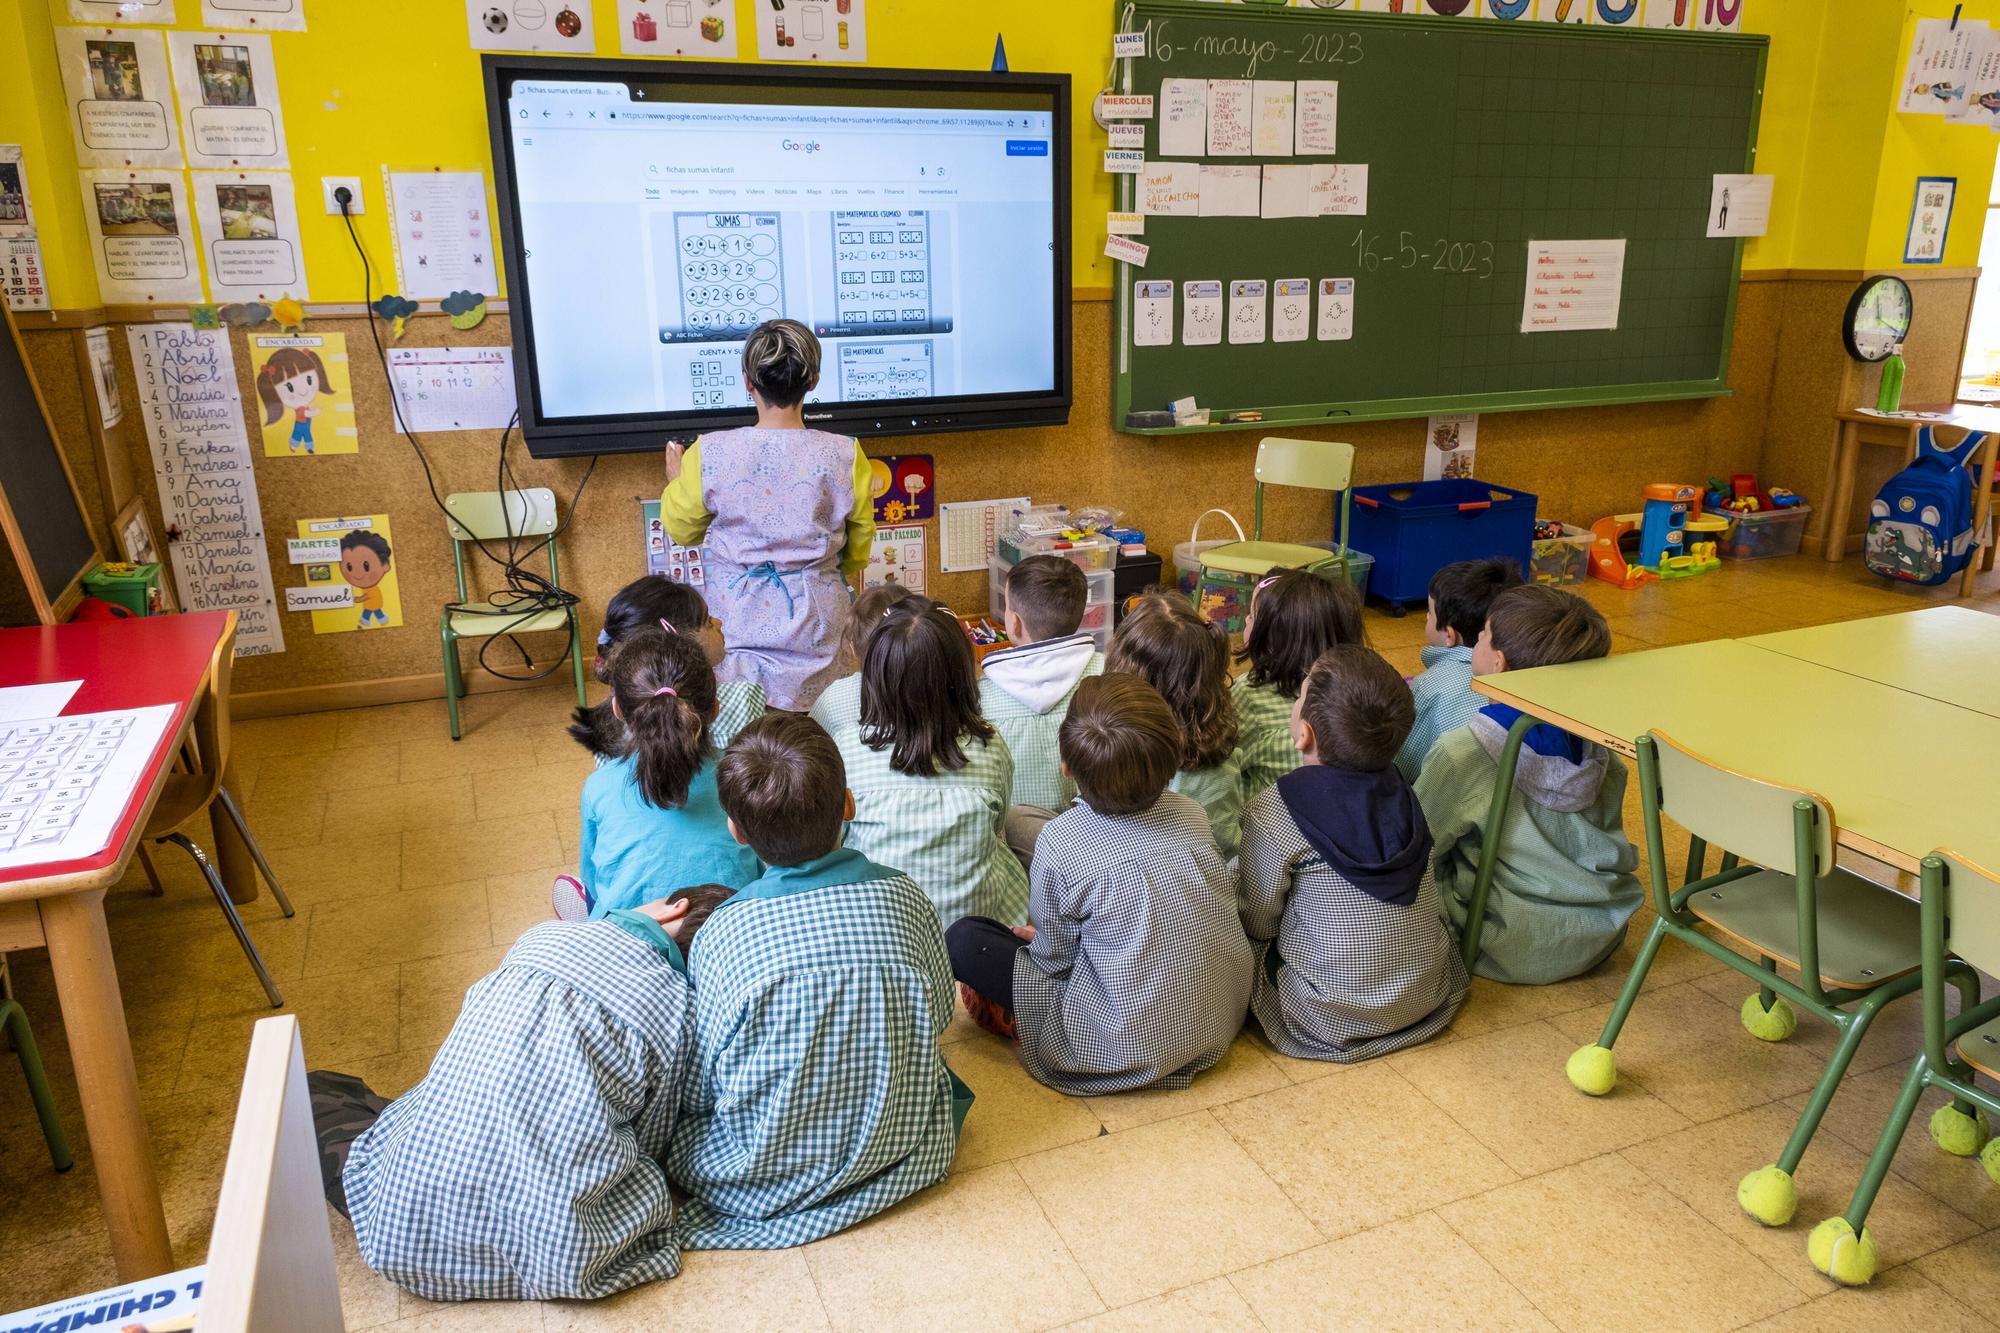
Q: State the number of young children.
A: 13